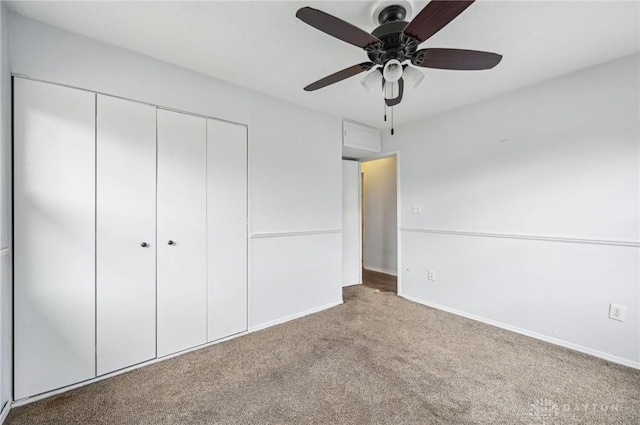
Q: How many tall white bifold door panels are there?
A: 4